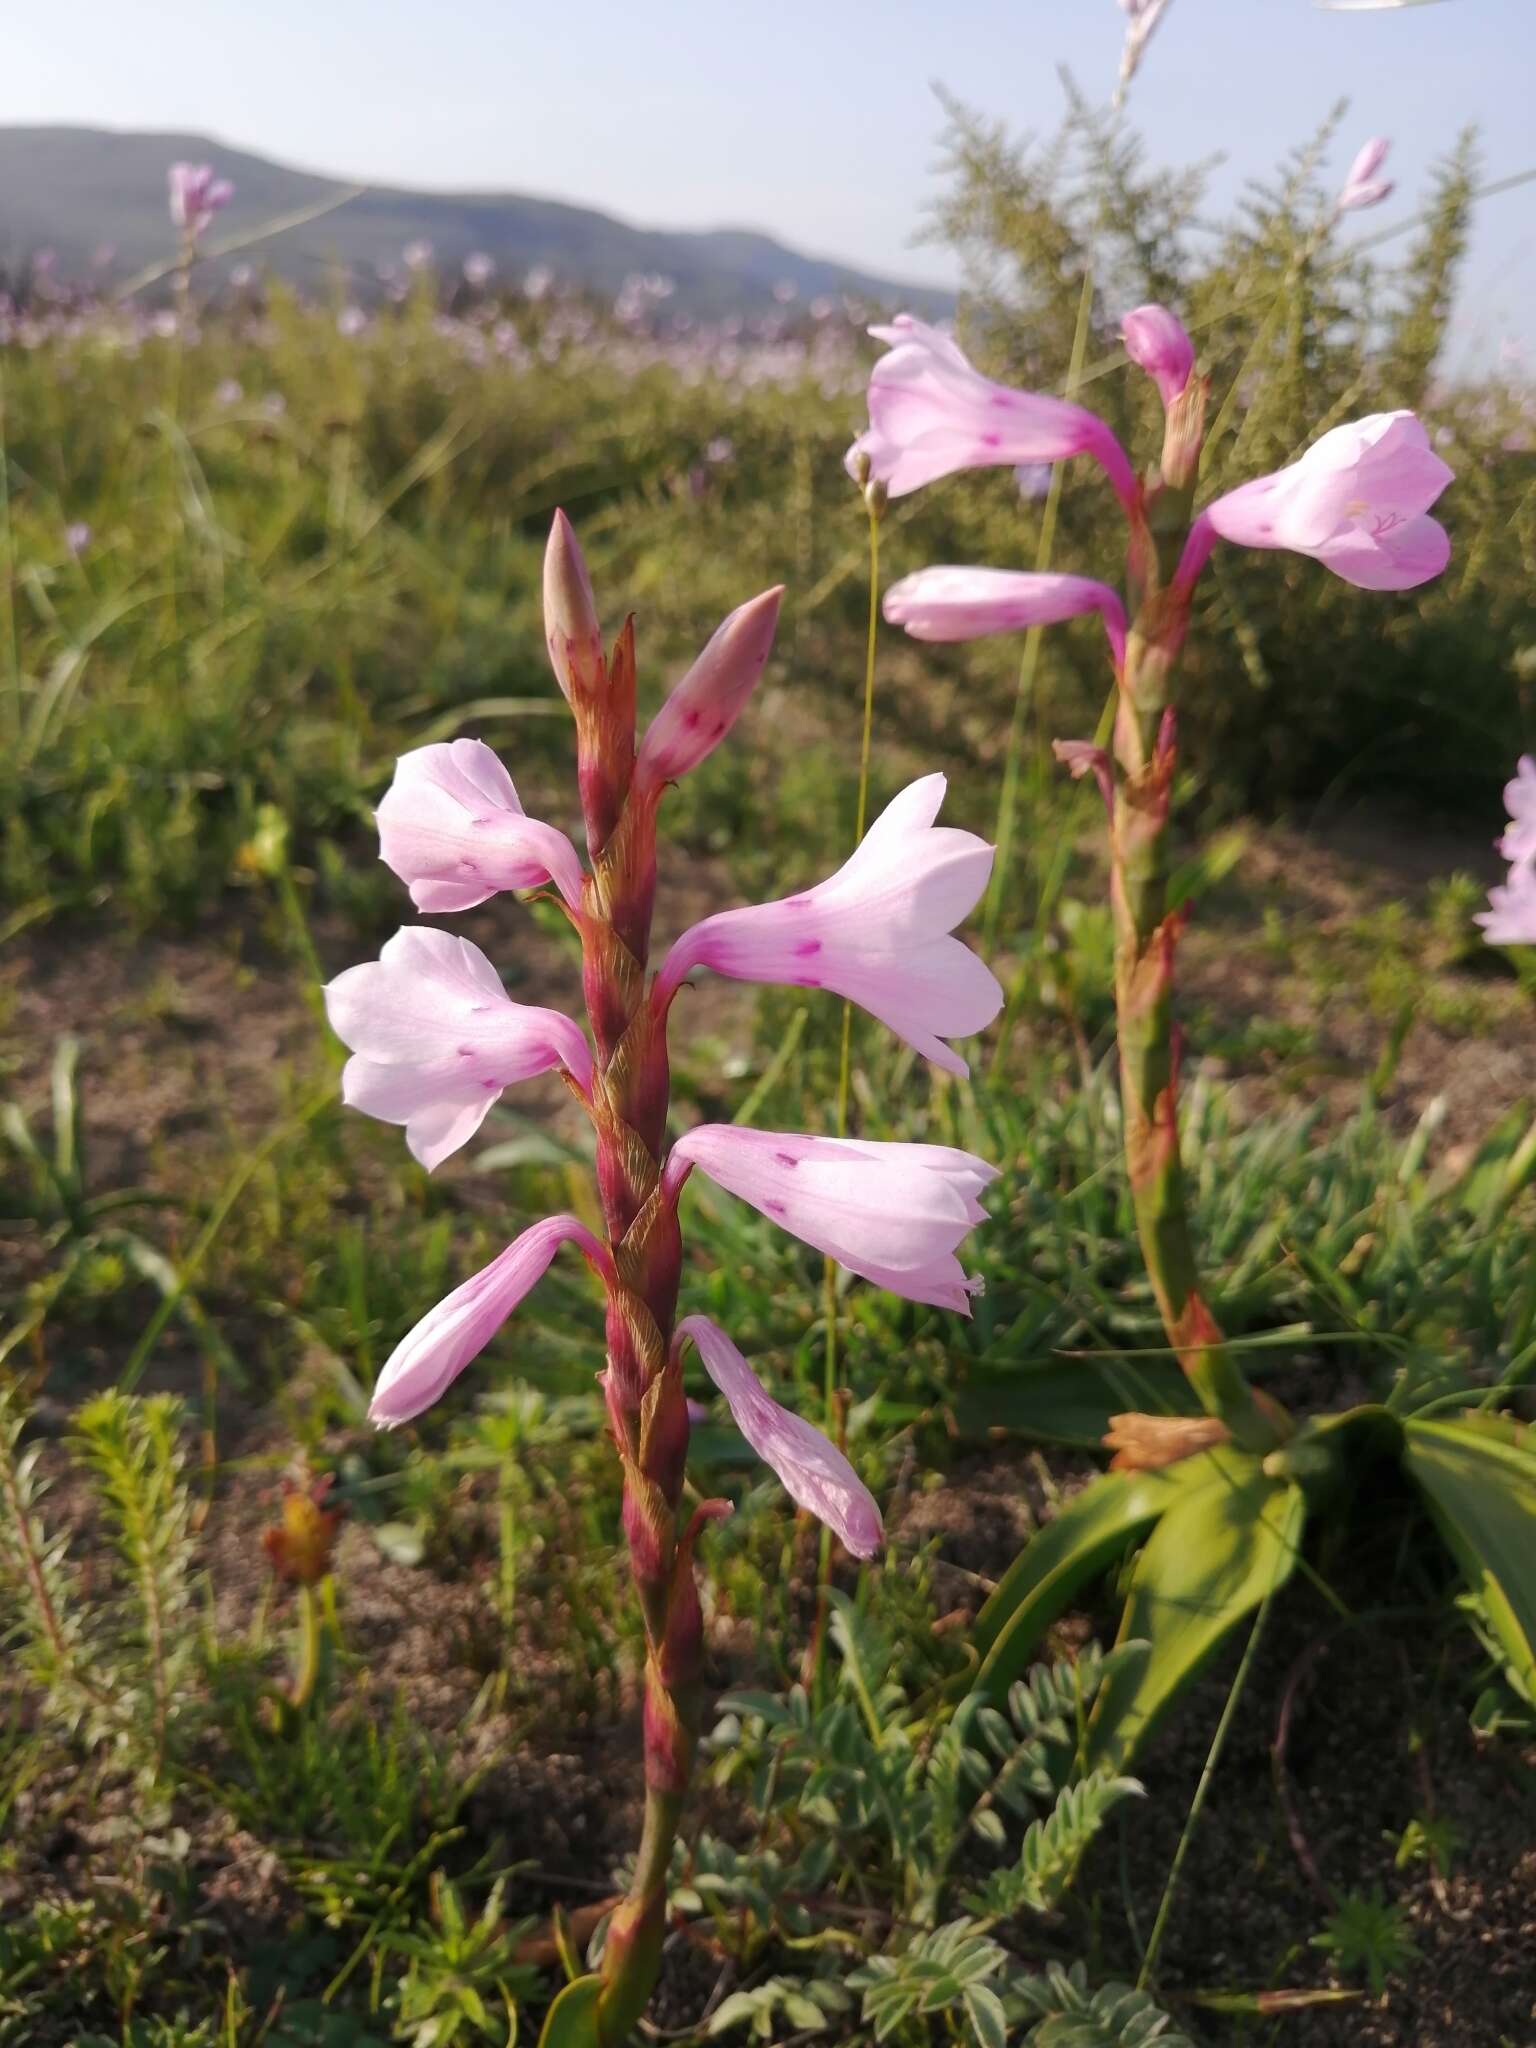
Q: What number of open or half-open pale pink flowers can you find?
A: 6